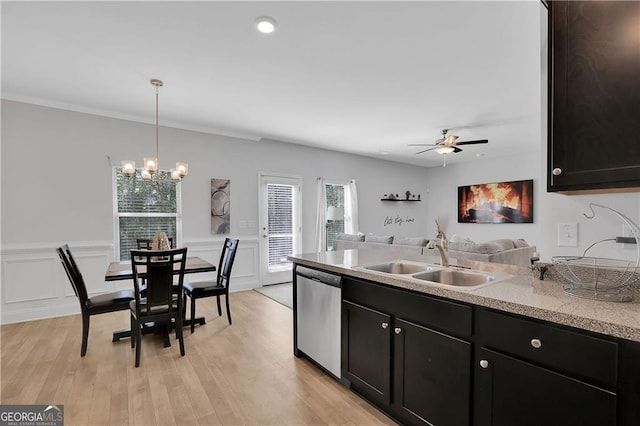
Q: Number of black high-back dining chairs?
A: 4